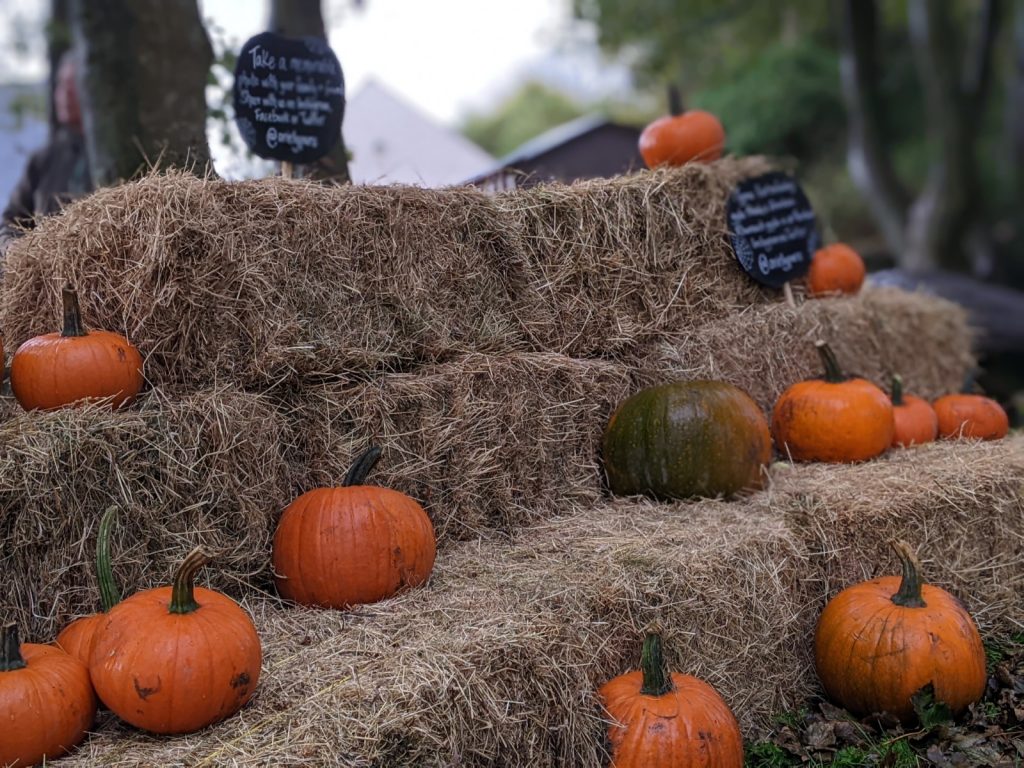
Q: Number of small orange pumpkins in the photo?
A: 12